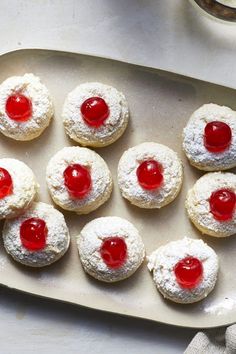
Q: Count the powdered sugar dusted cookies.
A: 10